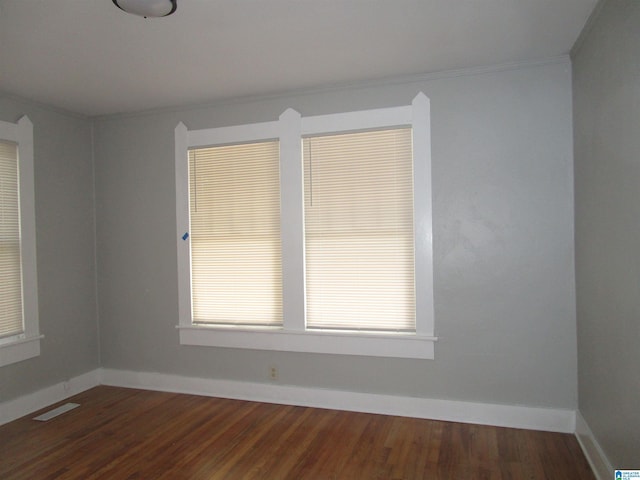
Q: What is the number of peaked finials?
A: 4